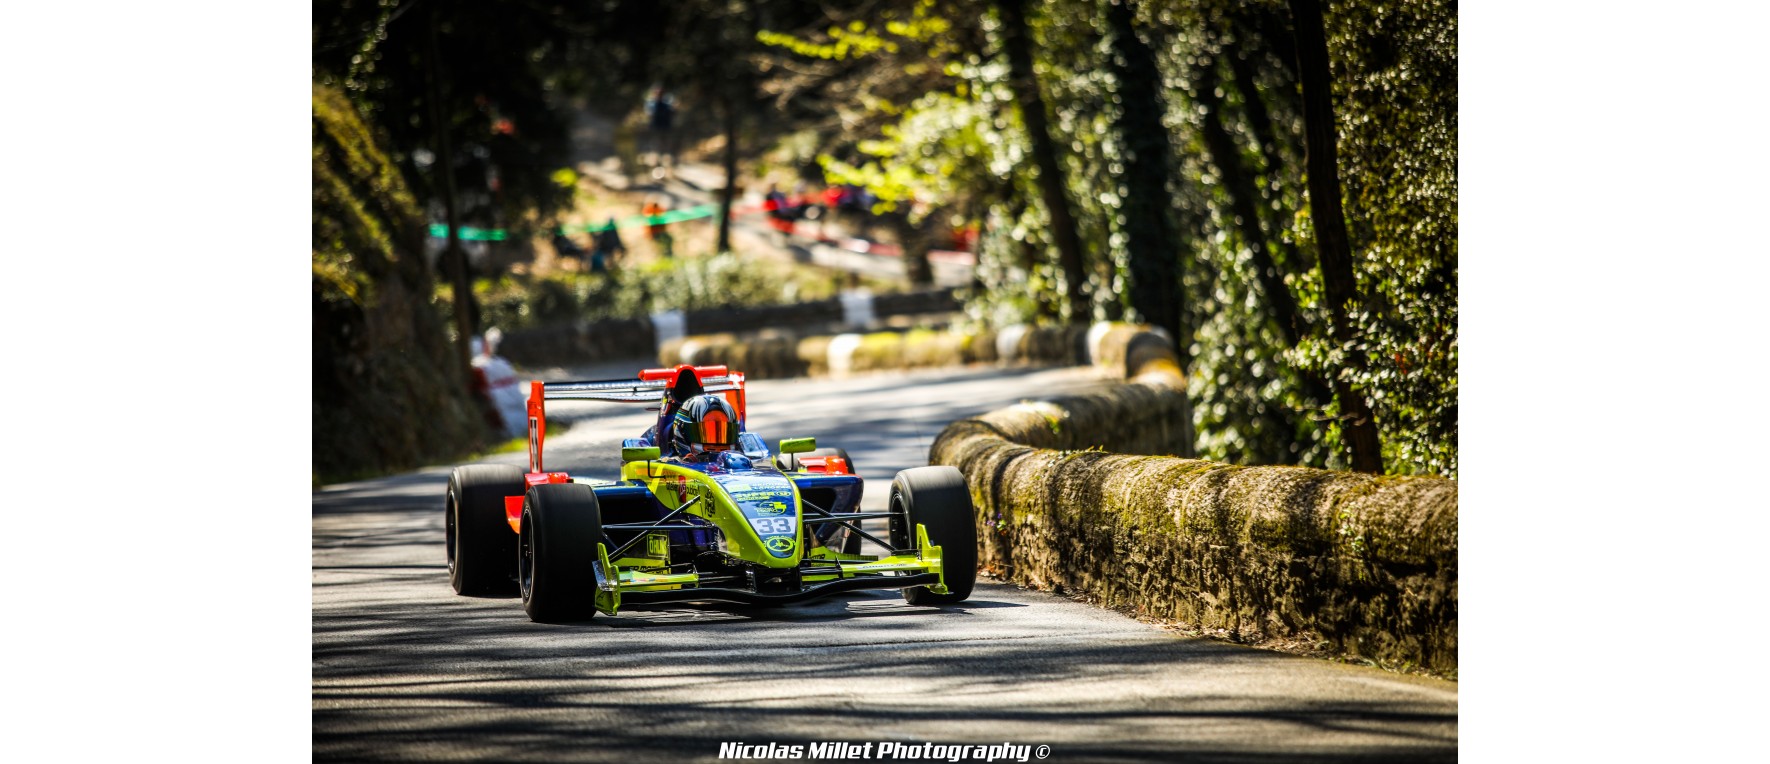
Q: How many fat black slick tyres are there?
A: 4